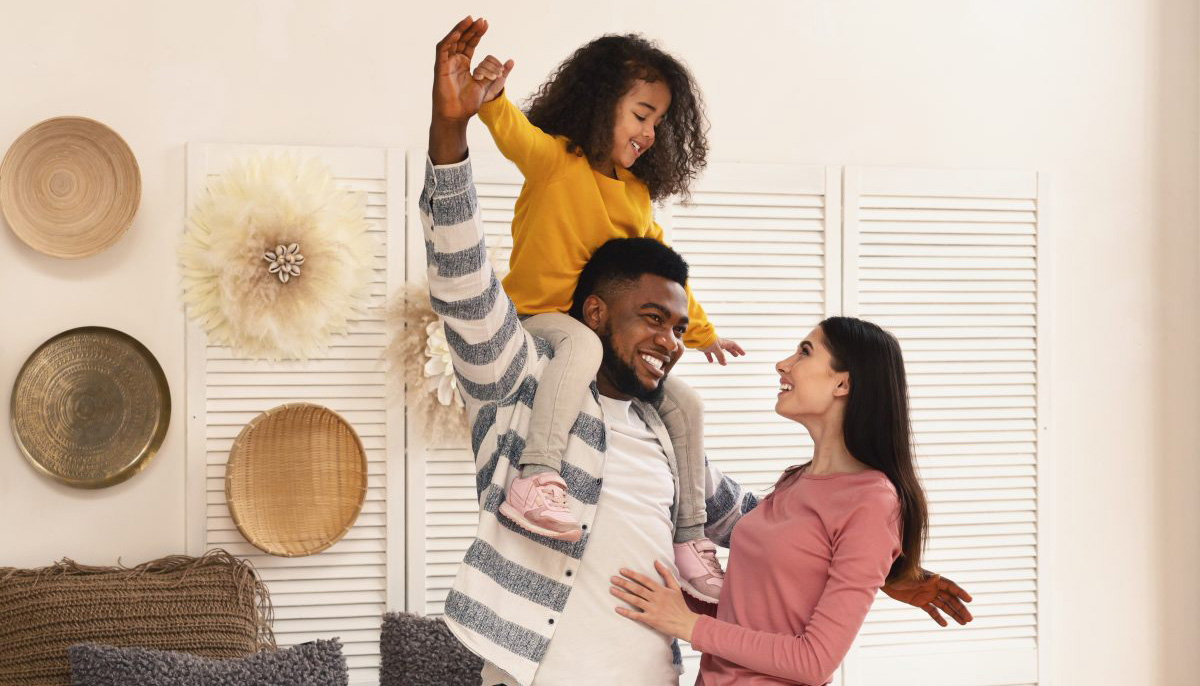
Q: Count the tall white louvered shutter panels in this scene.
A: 4